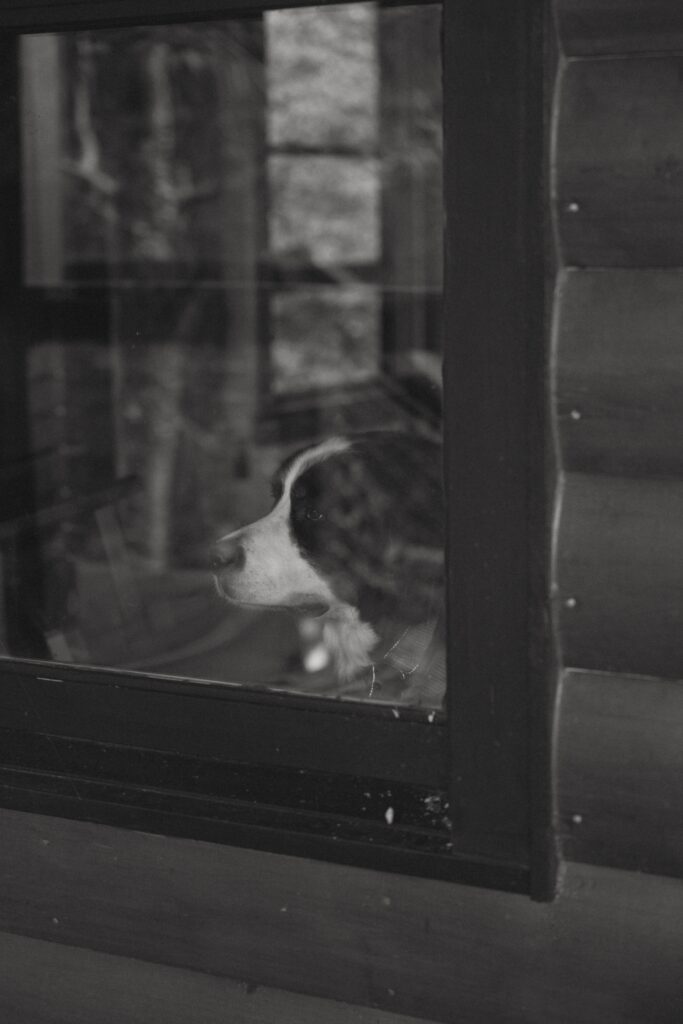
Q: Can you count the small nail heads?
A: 4